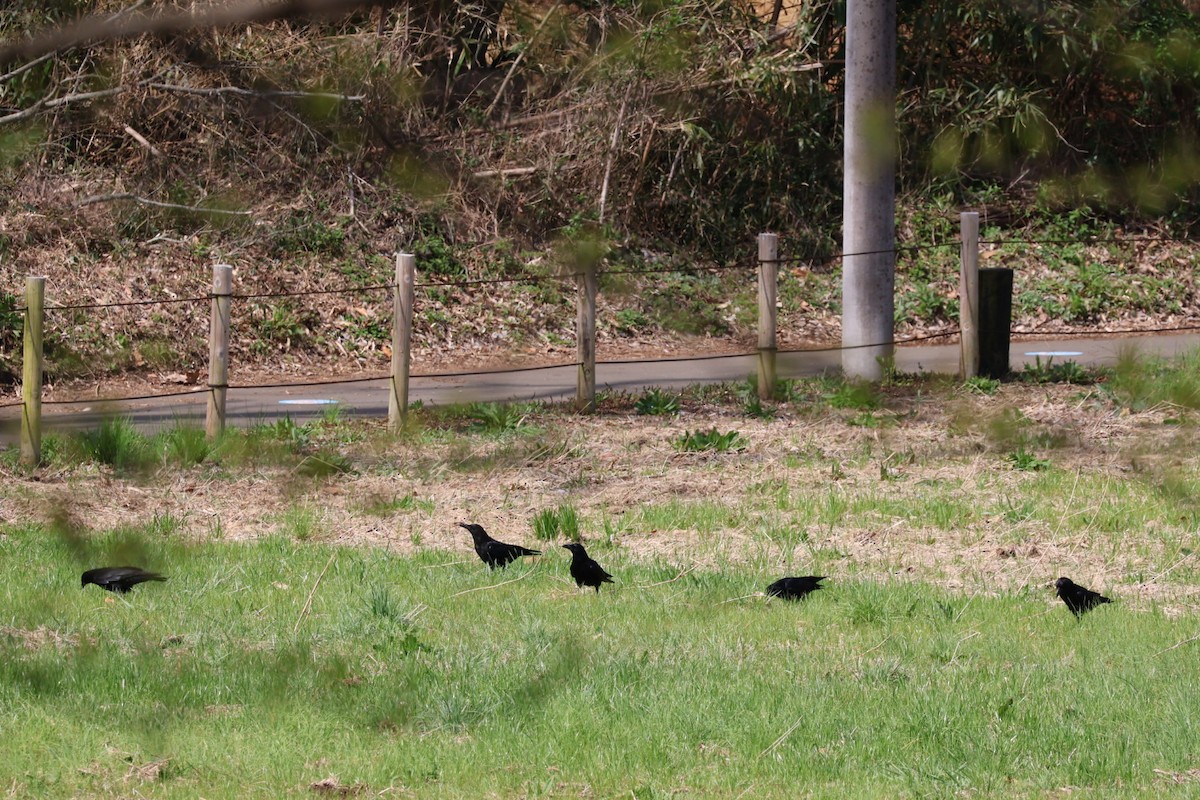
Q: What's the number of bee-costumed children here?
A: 0